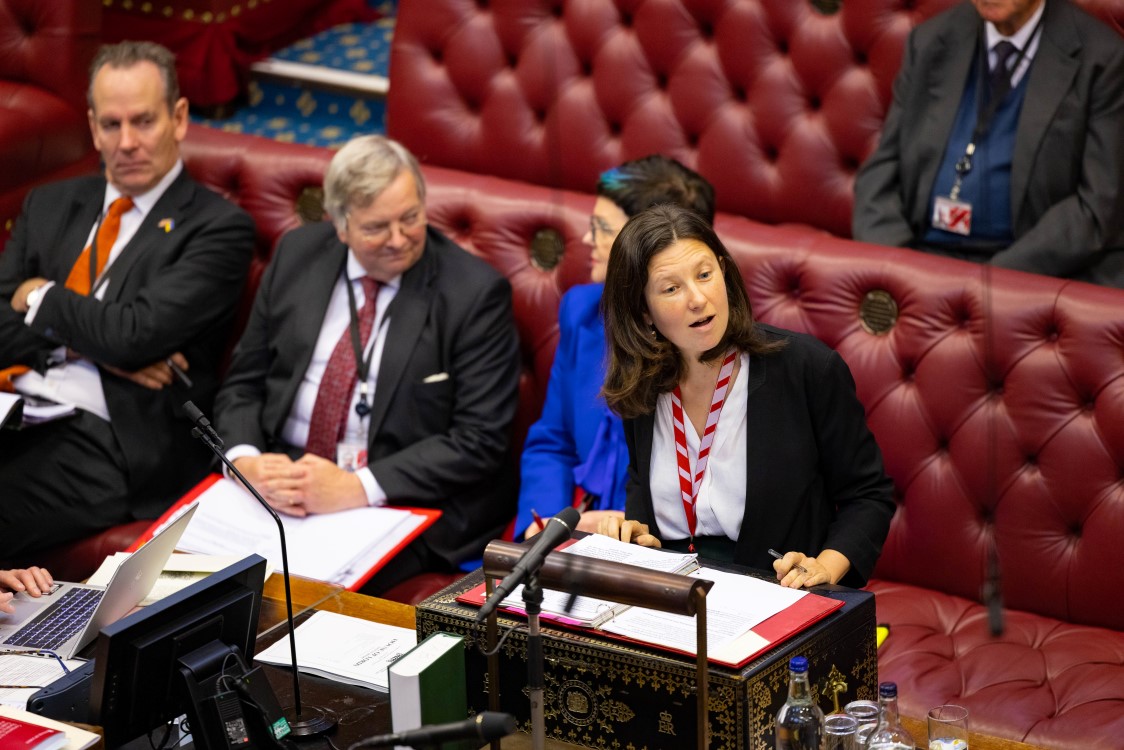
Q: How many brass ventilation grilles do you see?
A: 4